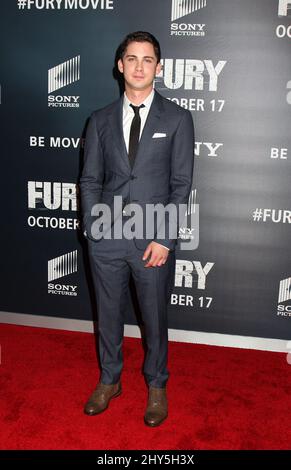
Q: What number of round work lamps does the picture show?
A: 0